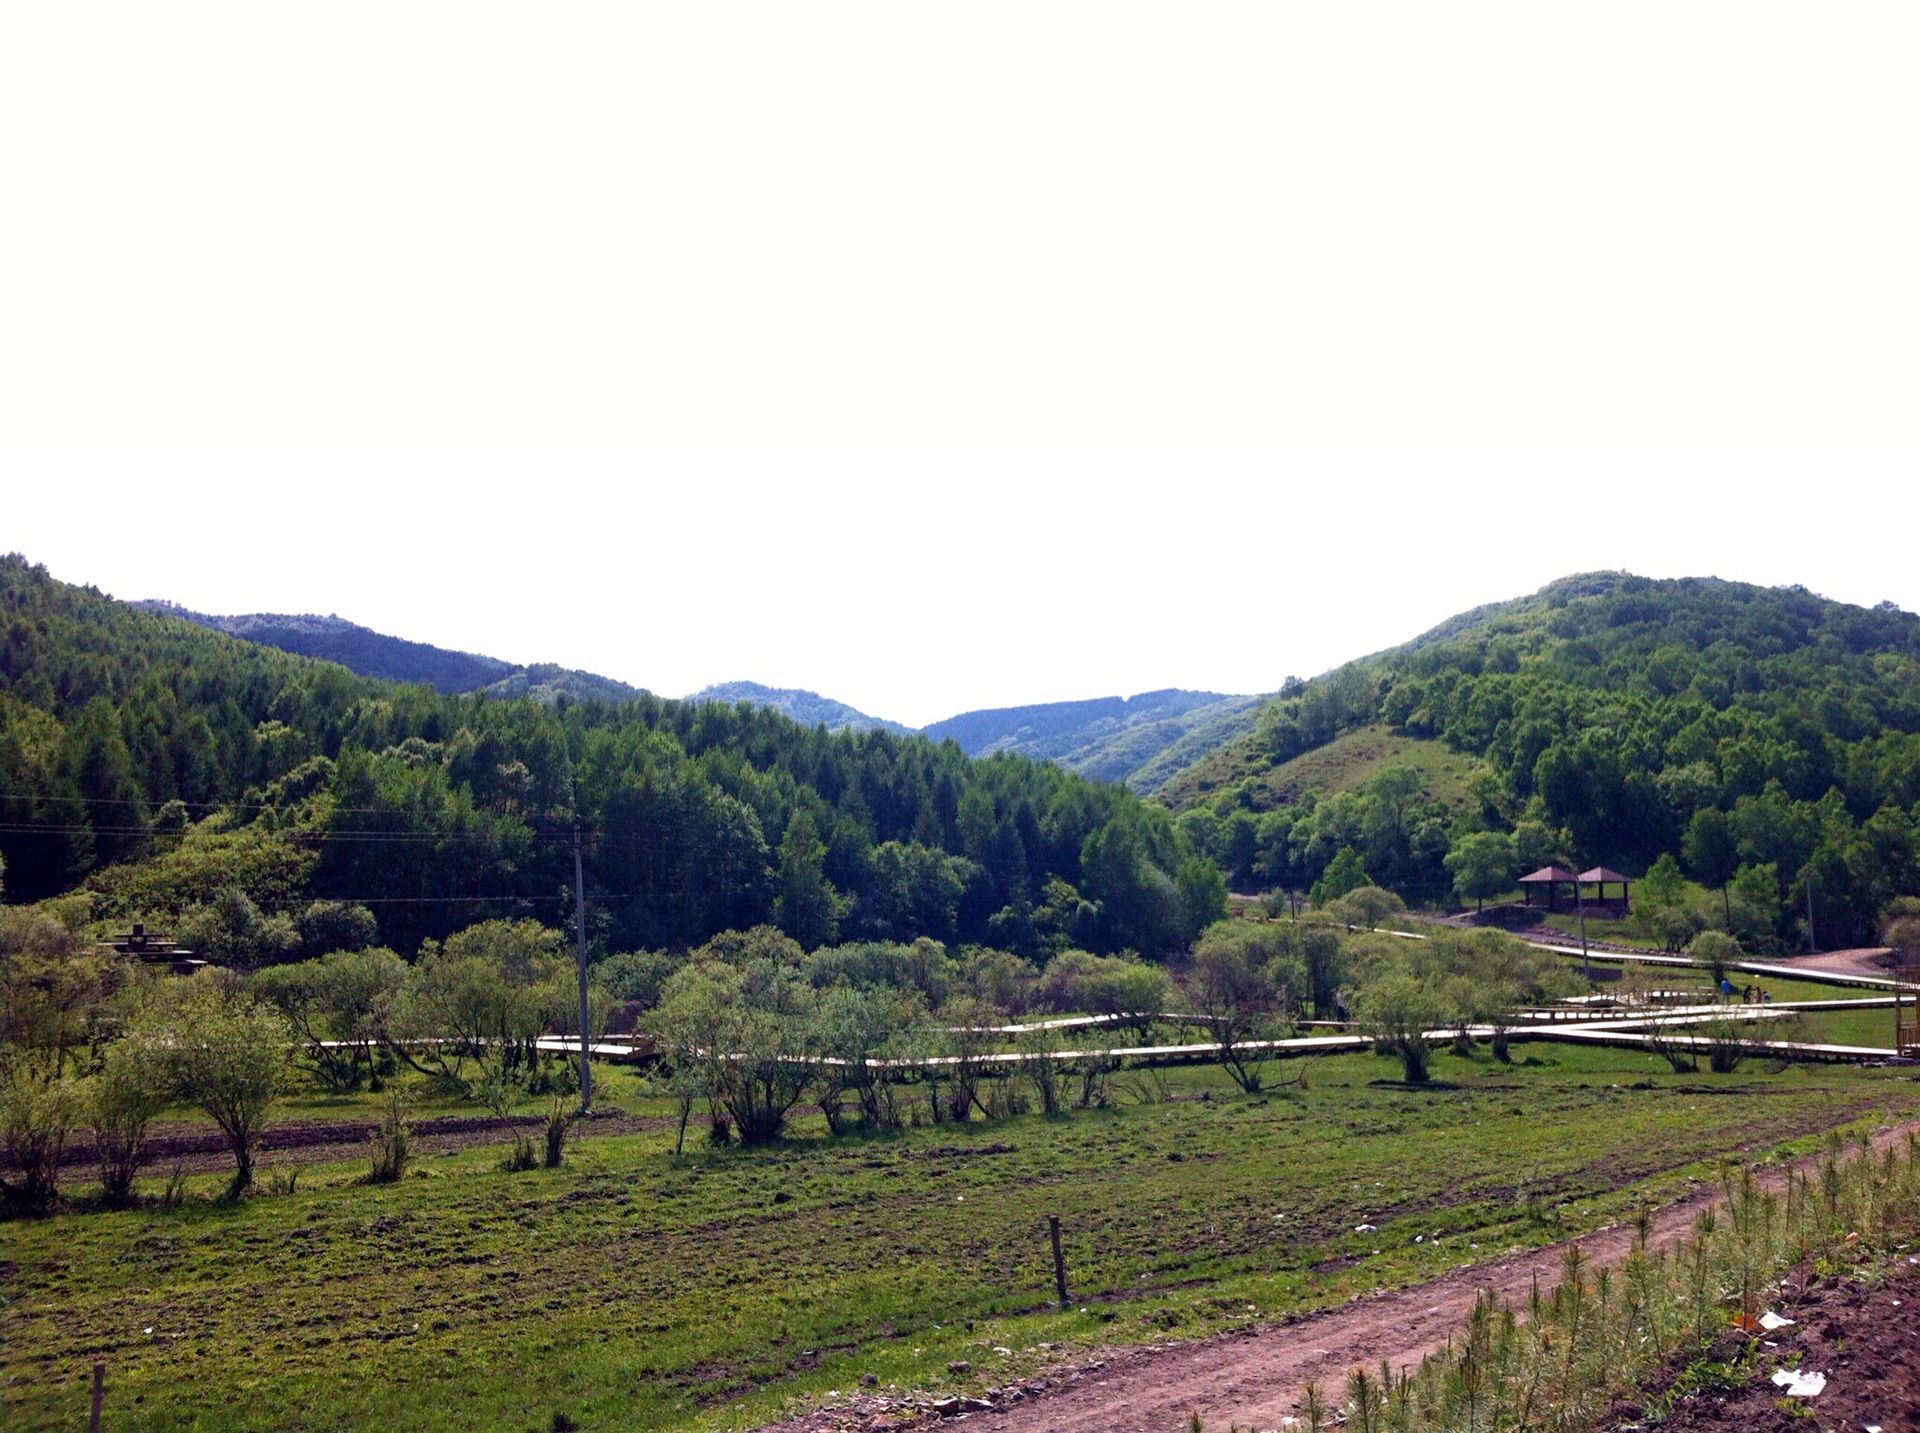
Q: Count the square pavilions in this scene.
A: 2